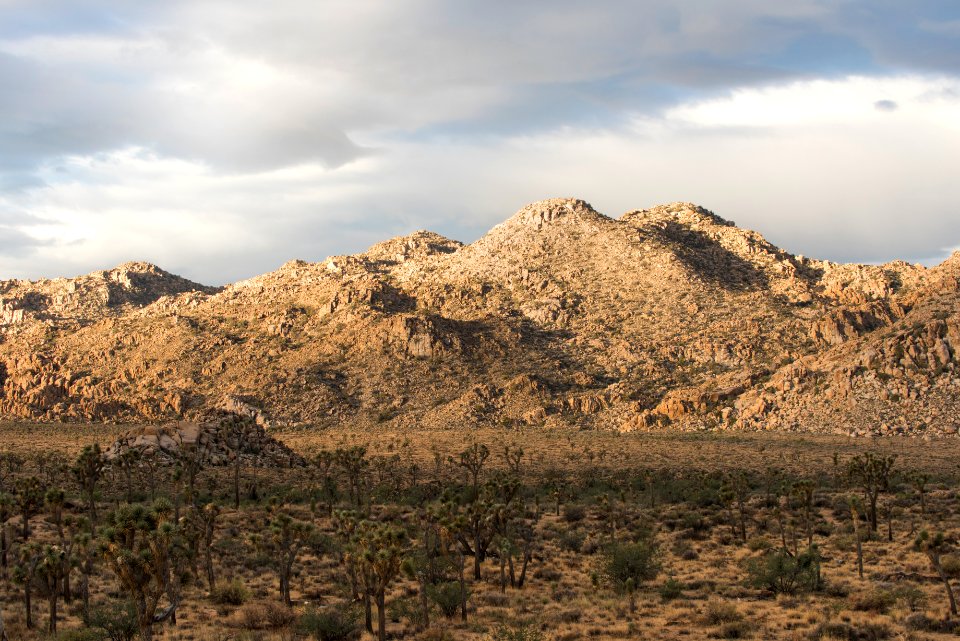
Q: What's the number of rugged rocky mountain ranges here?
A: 1